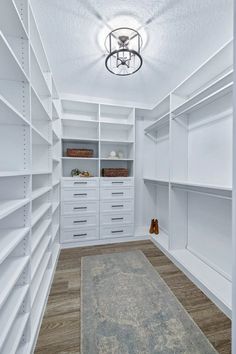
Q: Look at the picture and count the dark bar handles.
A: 10